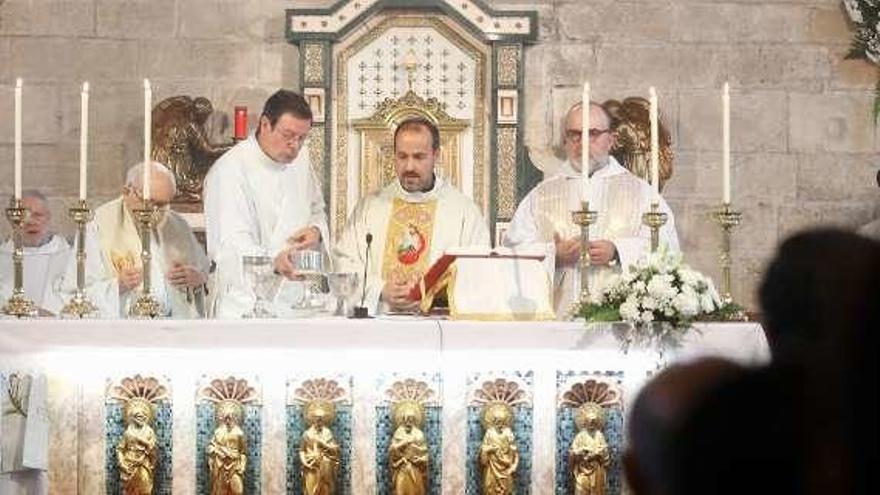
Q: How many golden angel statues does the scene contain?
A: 6